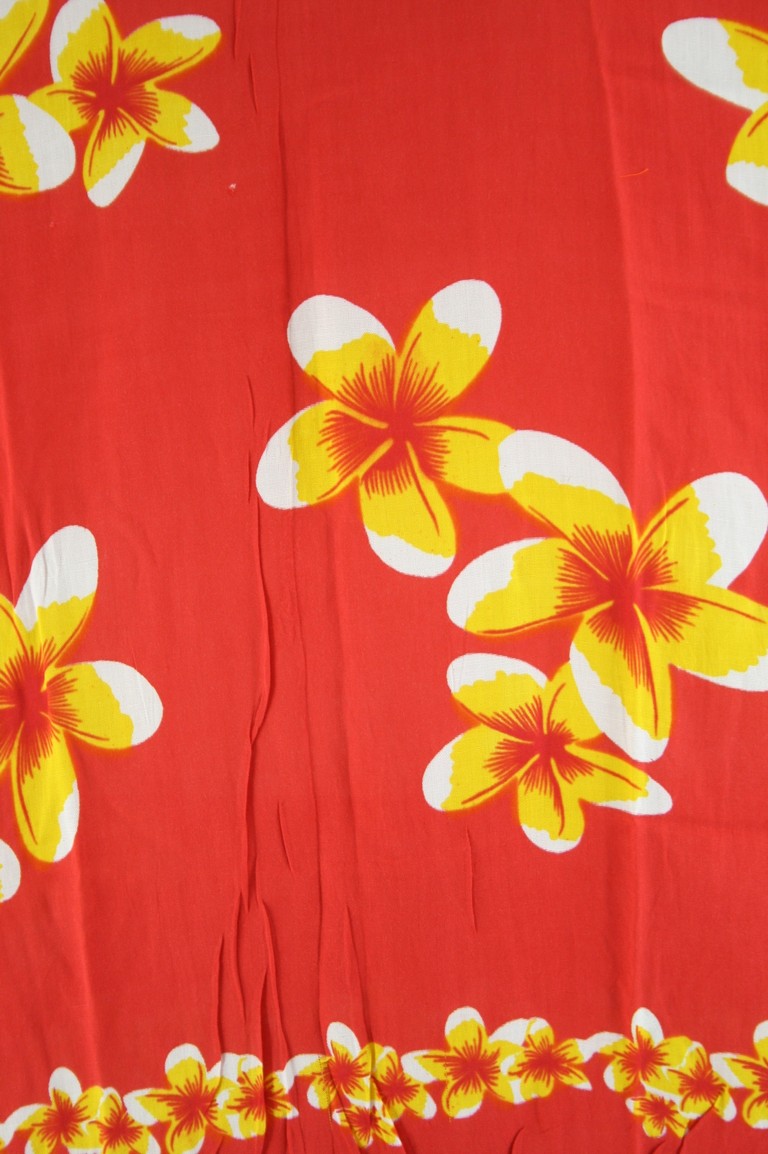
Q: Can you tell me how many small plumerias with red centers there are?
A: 13